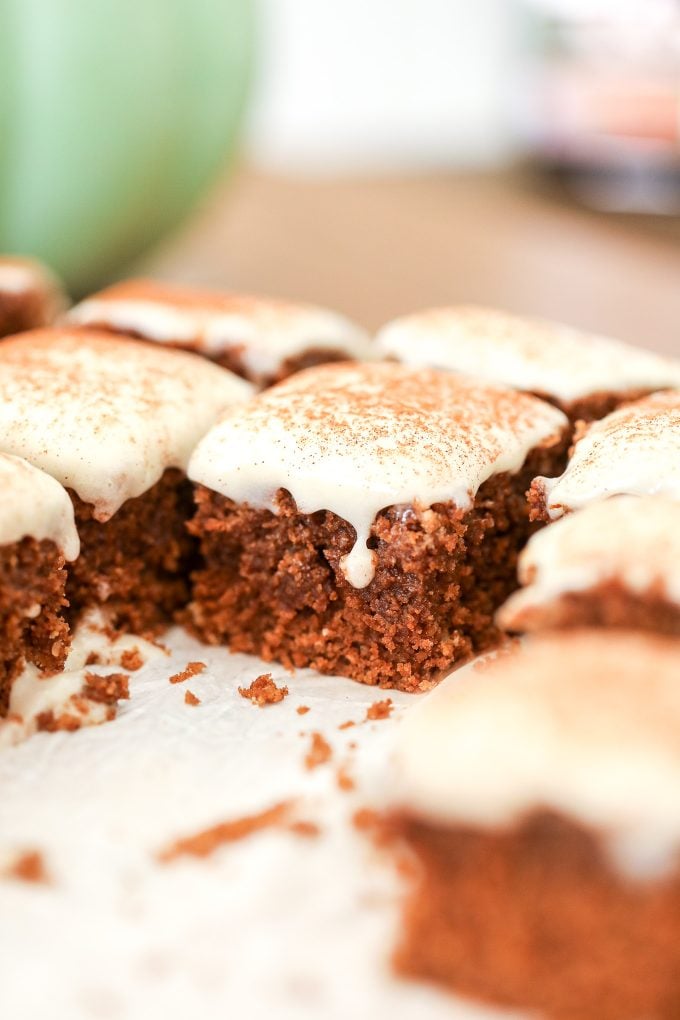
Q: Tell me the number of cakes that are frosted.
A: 9